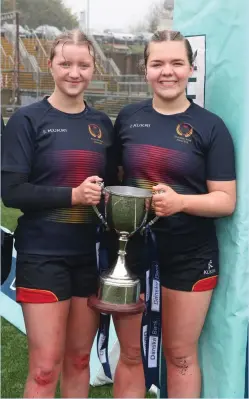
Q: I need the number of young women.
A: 2